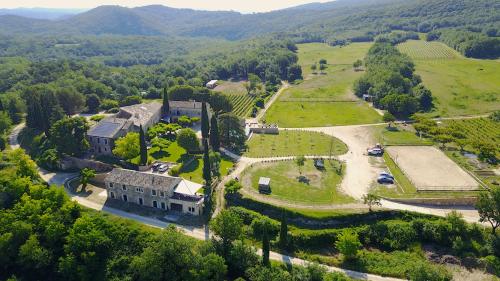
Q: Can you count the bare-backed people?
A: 0